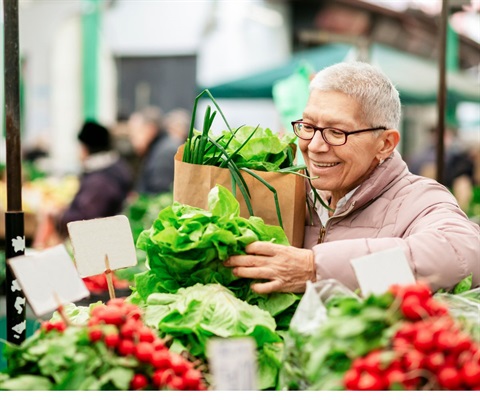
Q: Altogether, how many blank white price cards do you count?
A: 3